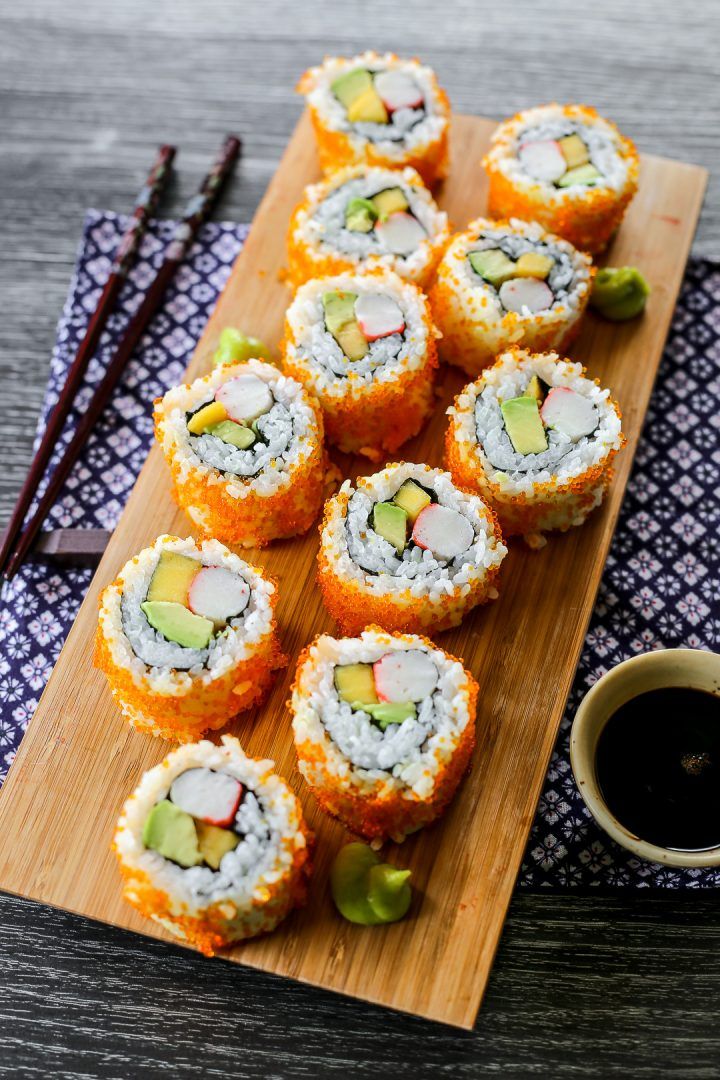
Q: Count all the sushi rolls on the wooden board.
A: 11